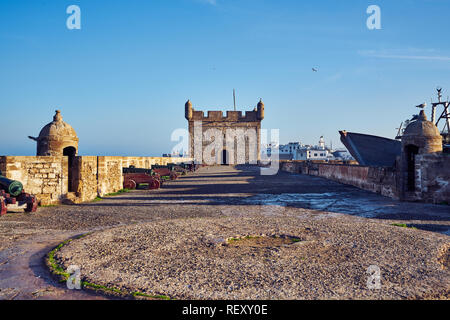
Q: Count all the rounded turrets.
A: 4